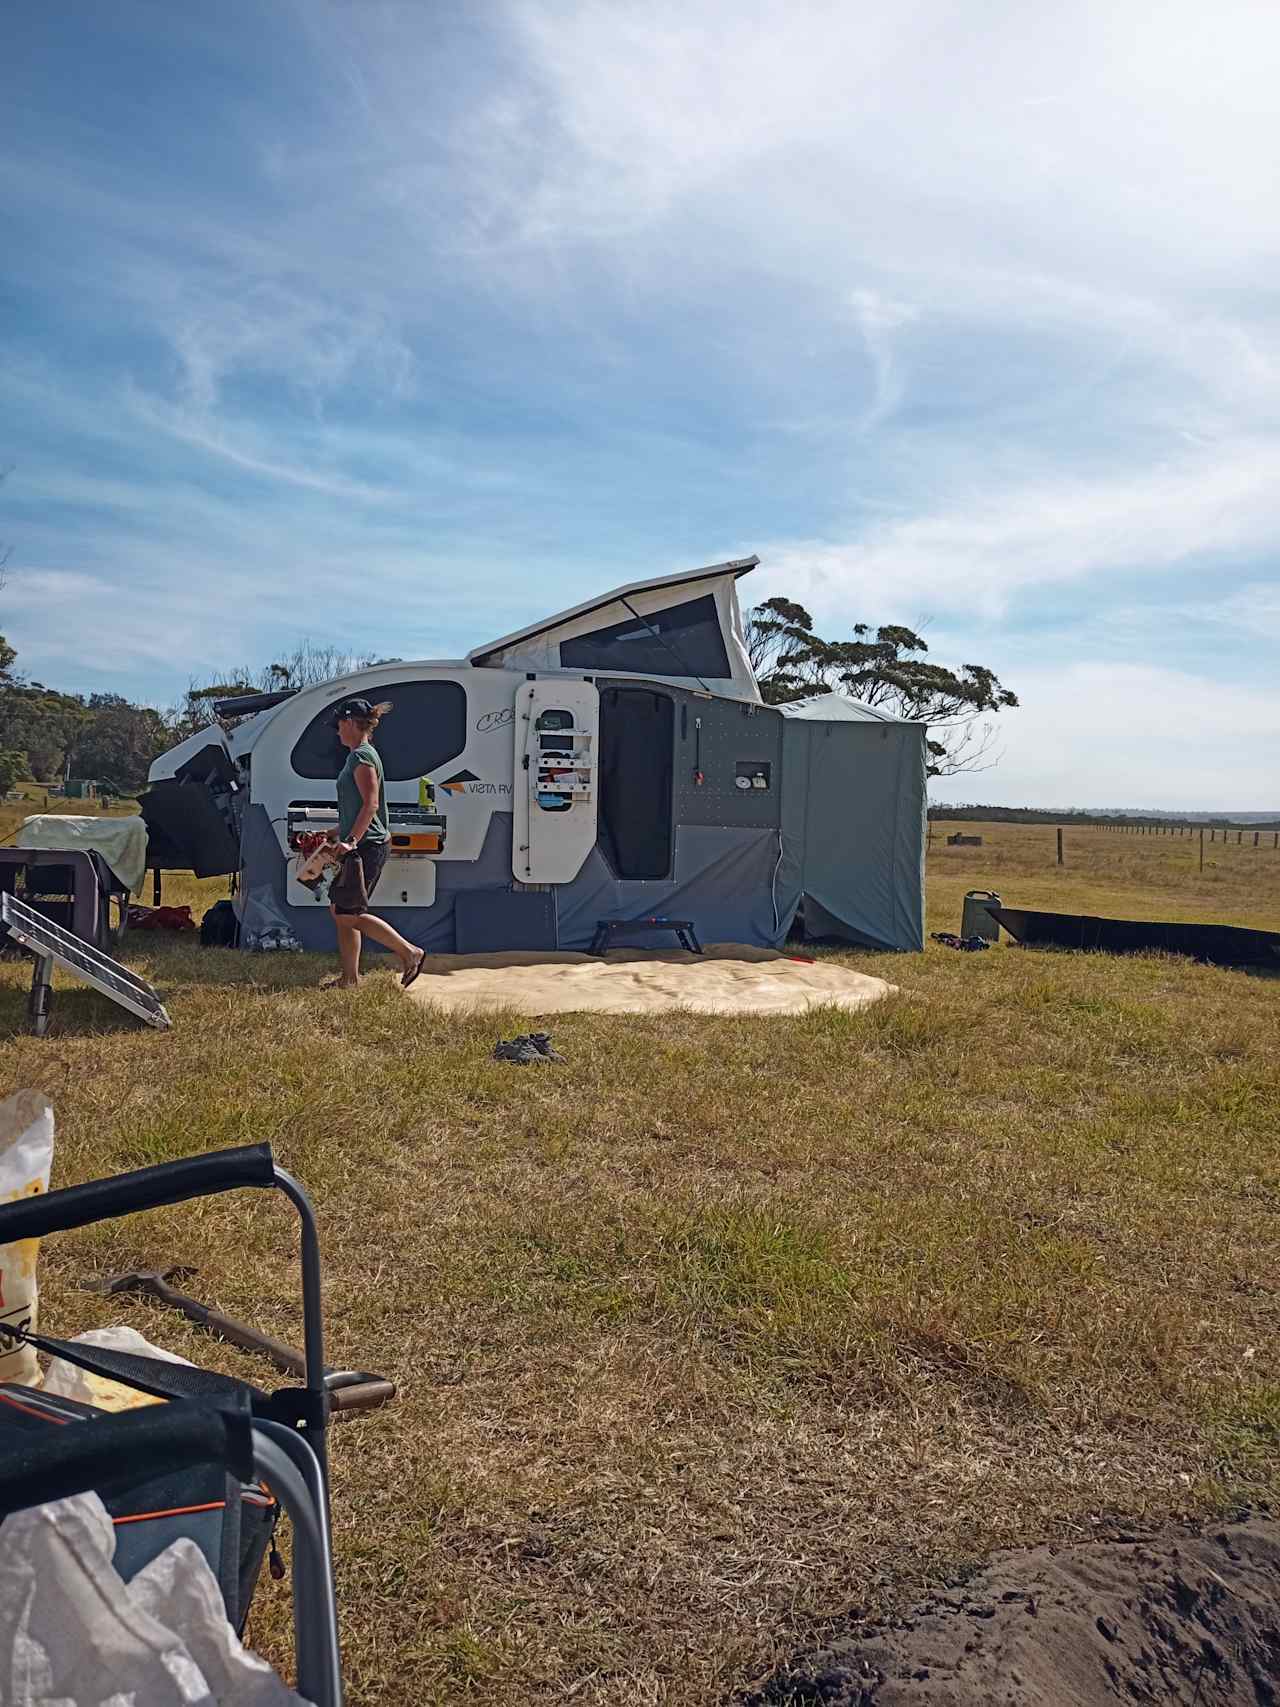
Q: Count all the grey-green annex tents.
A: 1